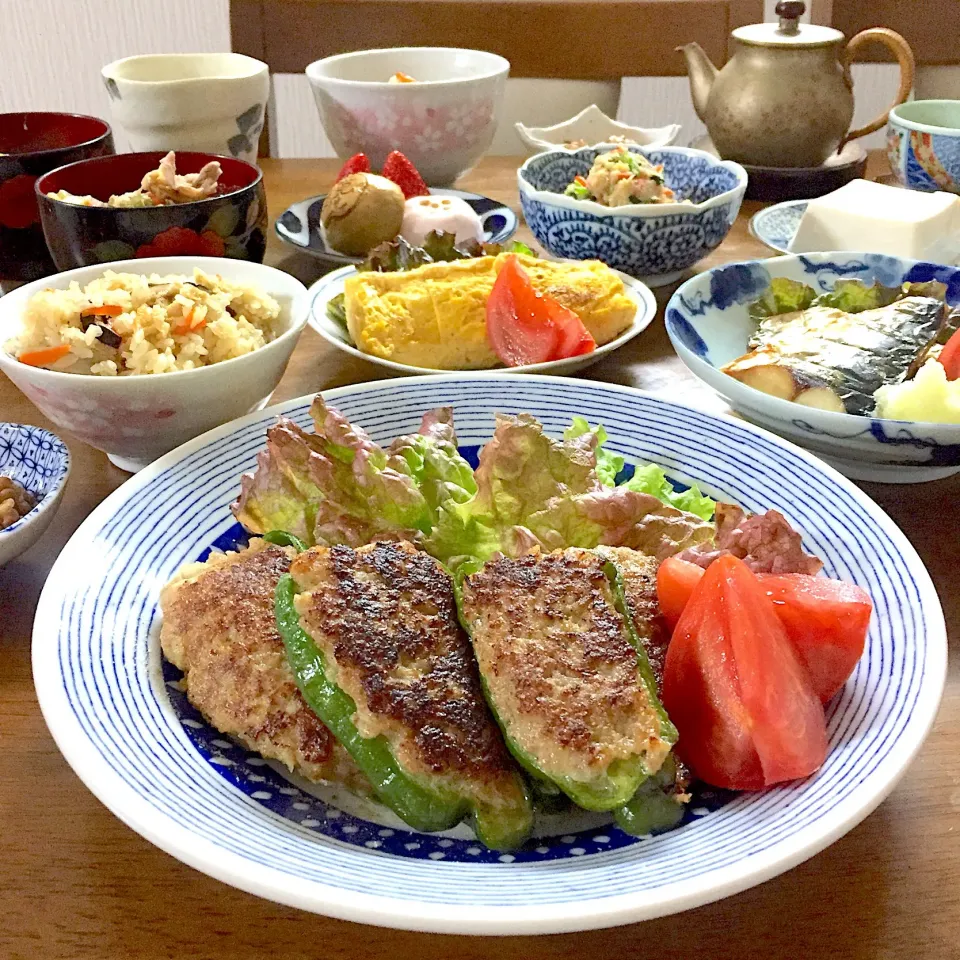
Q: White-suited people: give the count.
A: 0